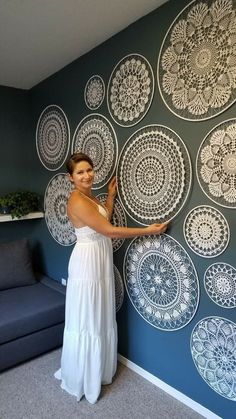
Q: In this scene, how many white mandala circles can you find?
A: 14